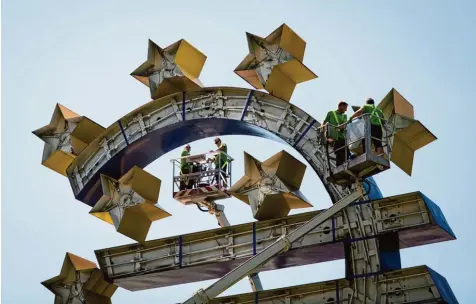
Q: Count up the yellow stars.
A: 7